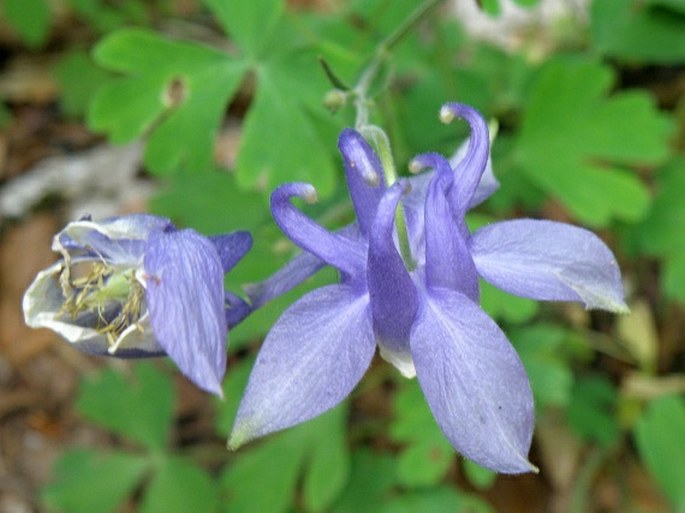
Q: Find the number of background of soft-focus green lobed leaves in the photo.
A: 1